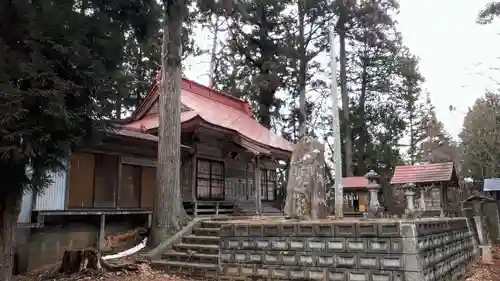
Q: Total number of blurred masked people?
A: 0